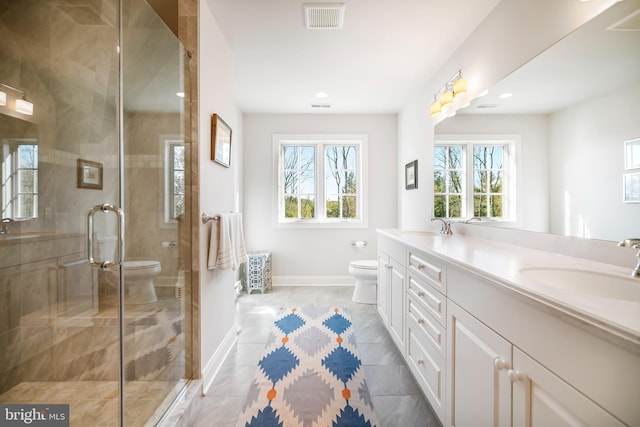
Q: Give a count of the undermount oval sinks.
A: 2